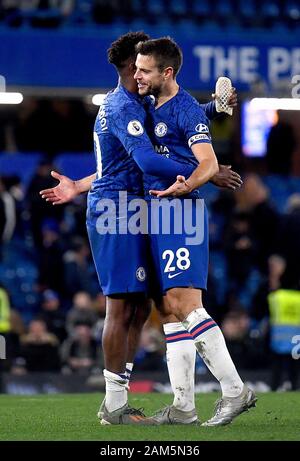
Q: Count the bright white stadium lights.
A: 3